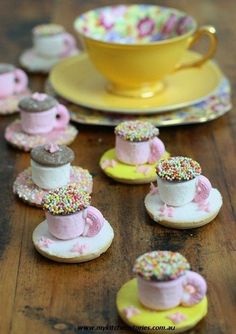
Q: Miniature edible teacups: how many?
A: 8